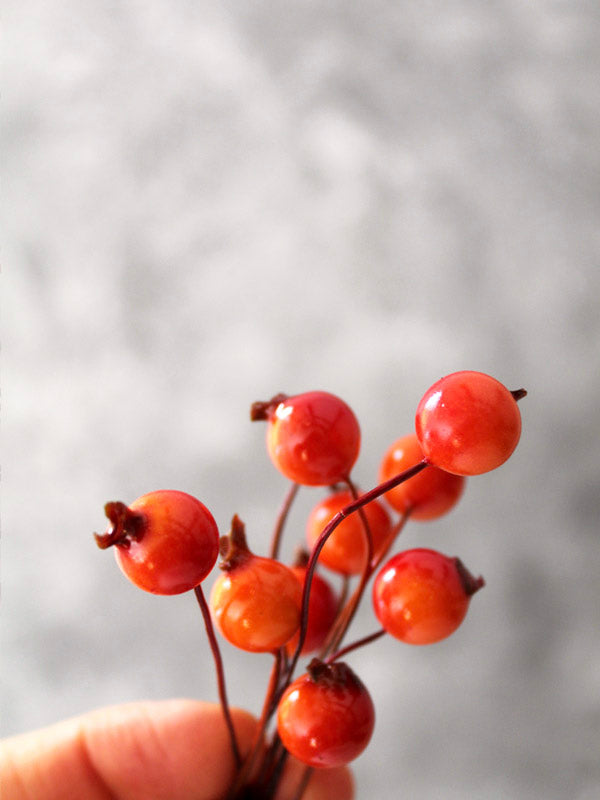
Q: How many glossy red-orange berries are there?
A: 9